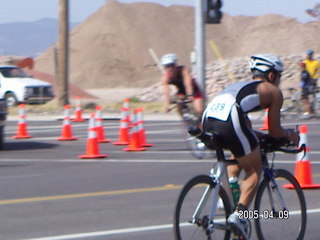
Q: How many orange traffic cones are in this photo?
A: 11